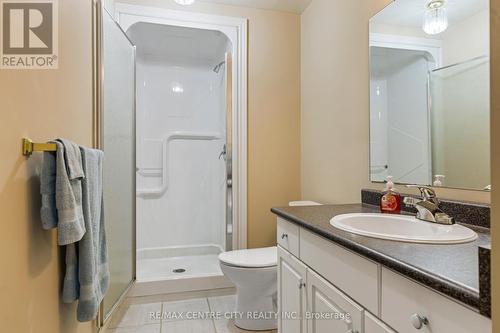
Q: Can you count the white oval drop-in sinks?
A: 1